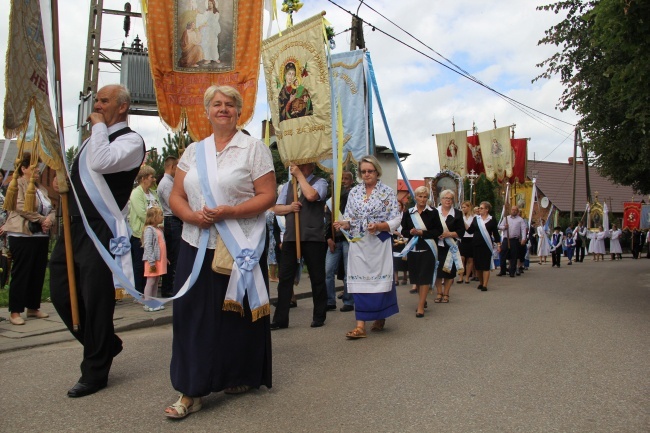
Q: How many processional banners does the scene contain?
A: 11